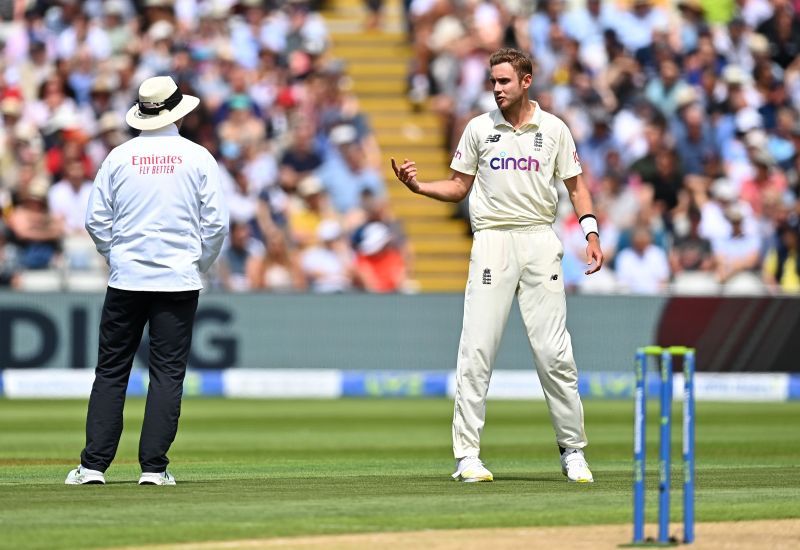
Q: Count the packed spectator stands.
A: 2